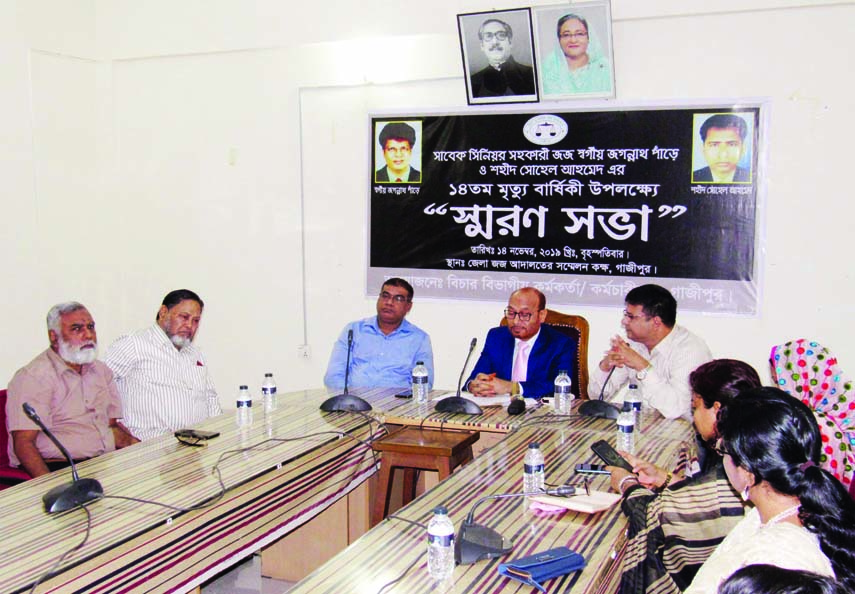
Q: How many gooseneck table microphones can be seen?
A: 5